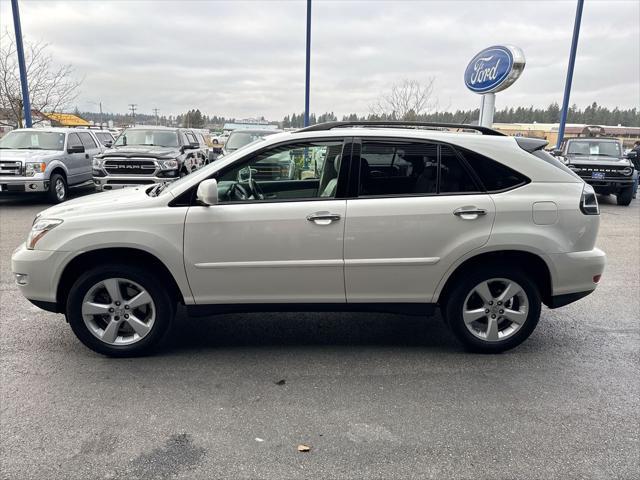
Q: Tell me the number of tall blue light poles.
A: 3